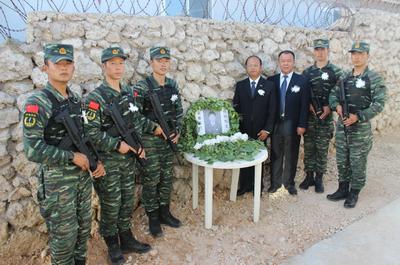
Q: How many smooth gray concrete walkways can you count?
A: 1